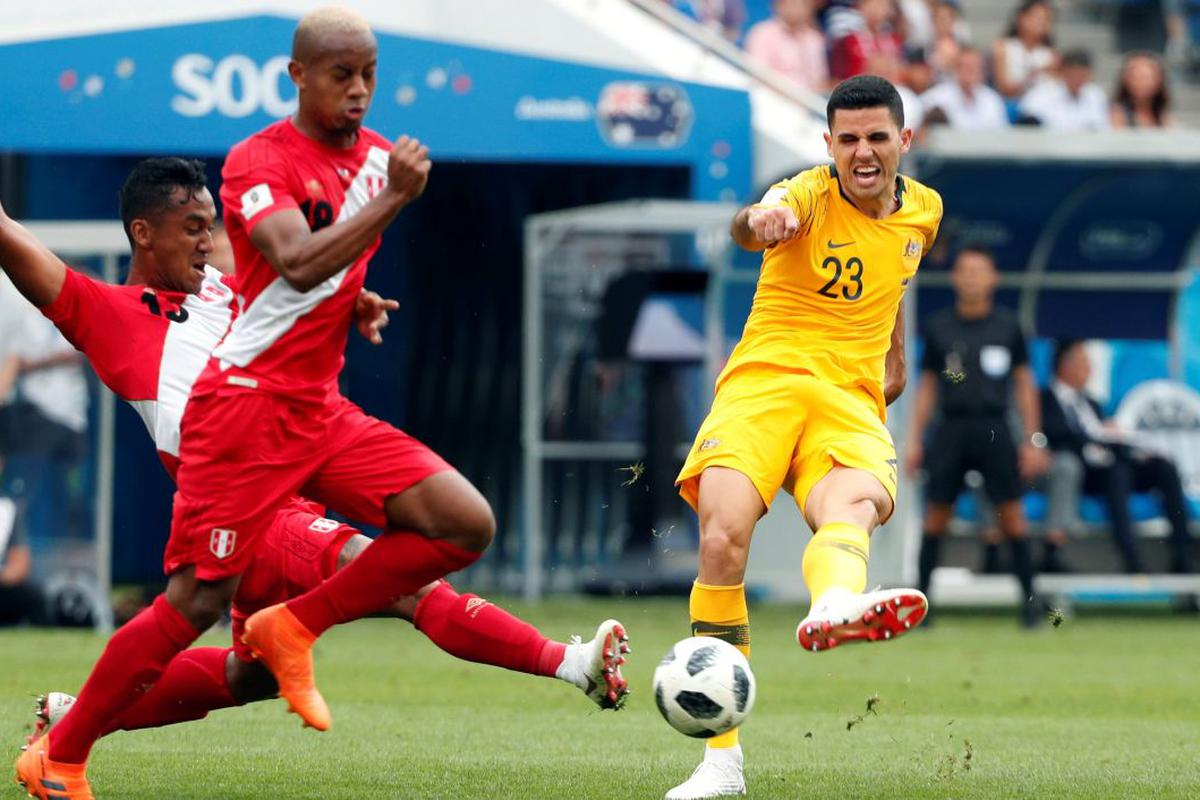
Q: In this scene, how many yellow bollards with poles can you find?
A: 0